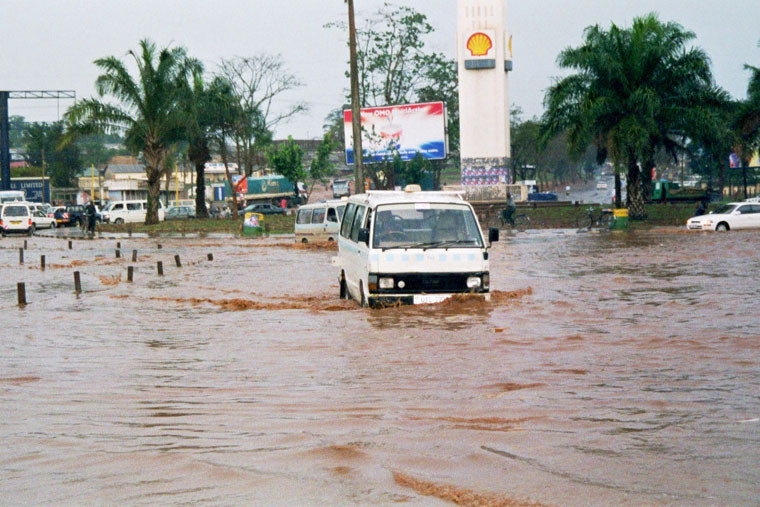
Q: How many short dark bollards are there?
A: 14